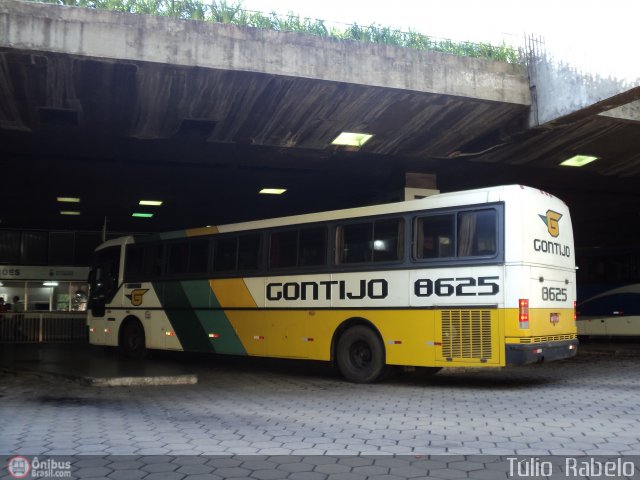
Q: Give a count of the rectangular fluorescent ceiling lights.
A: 7